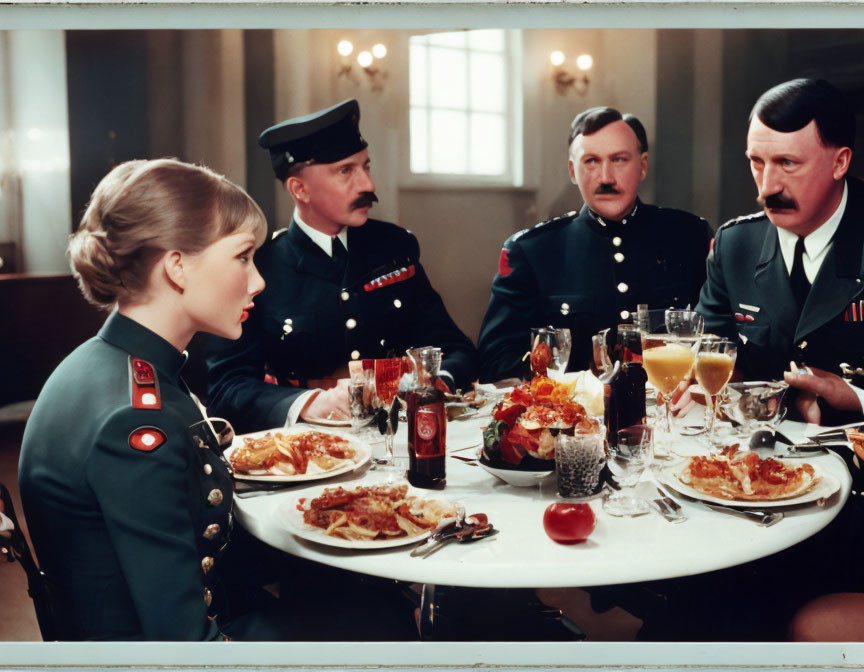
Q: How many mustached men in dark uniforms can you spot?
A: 3